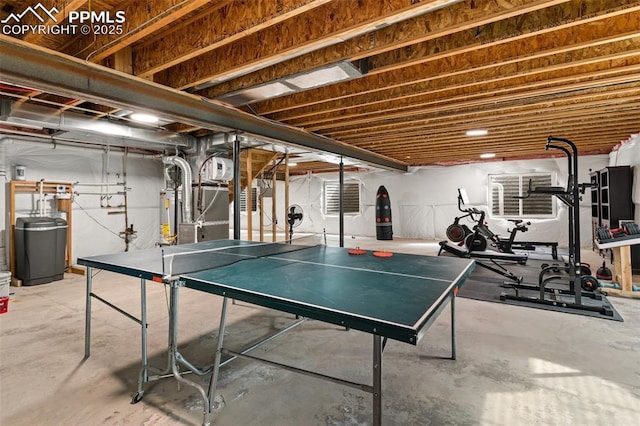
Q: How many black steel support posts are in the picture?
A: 2